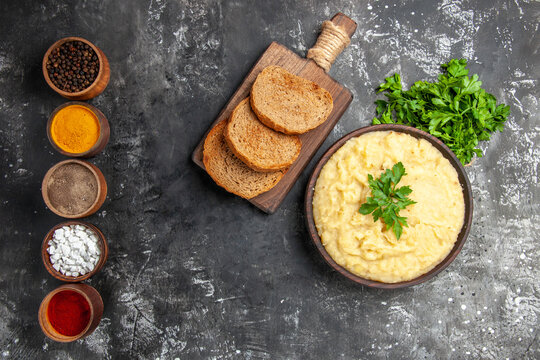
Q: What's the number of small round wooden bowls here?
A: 5